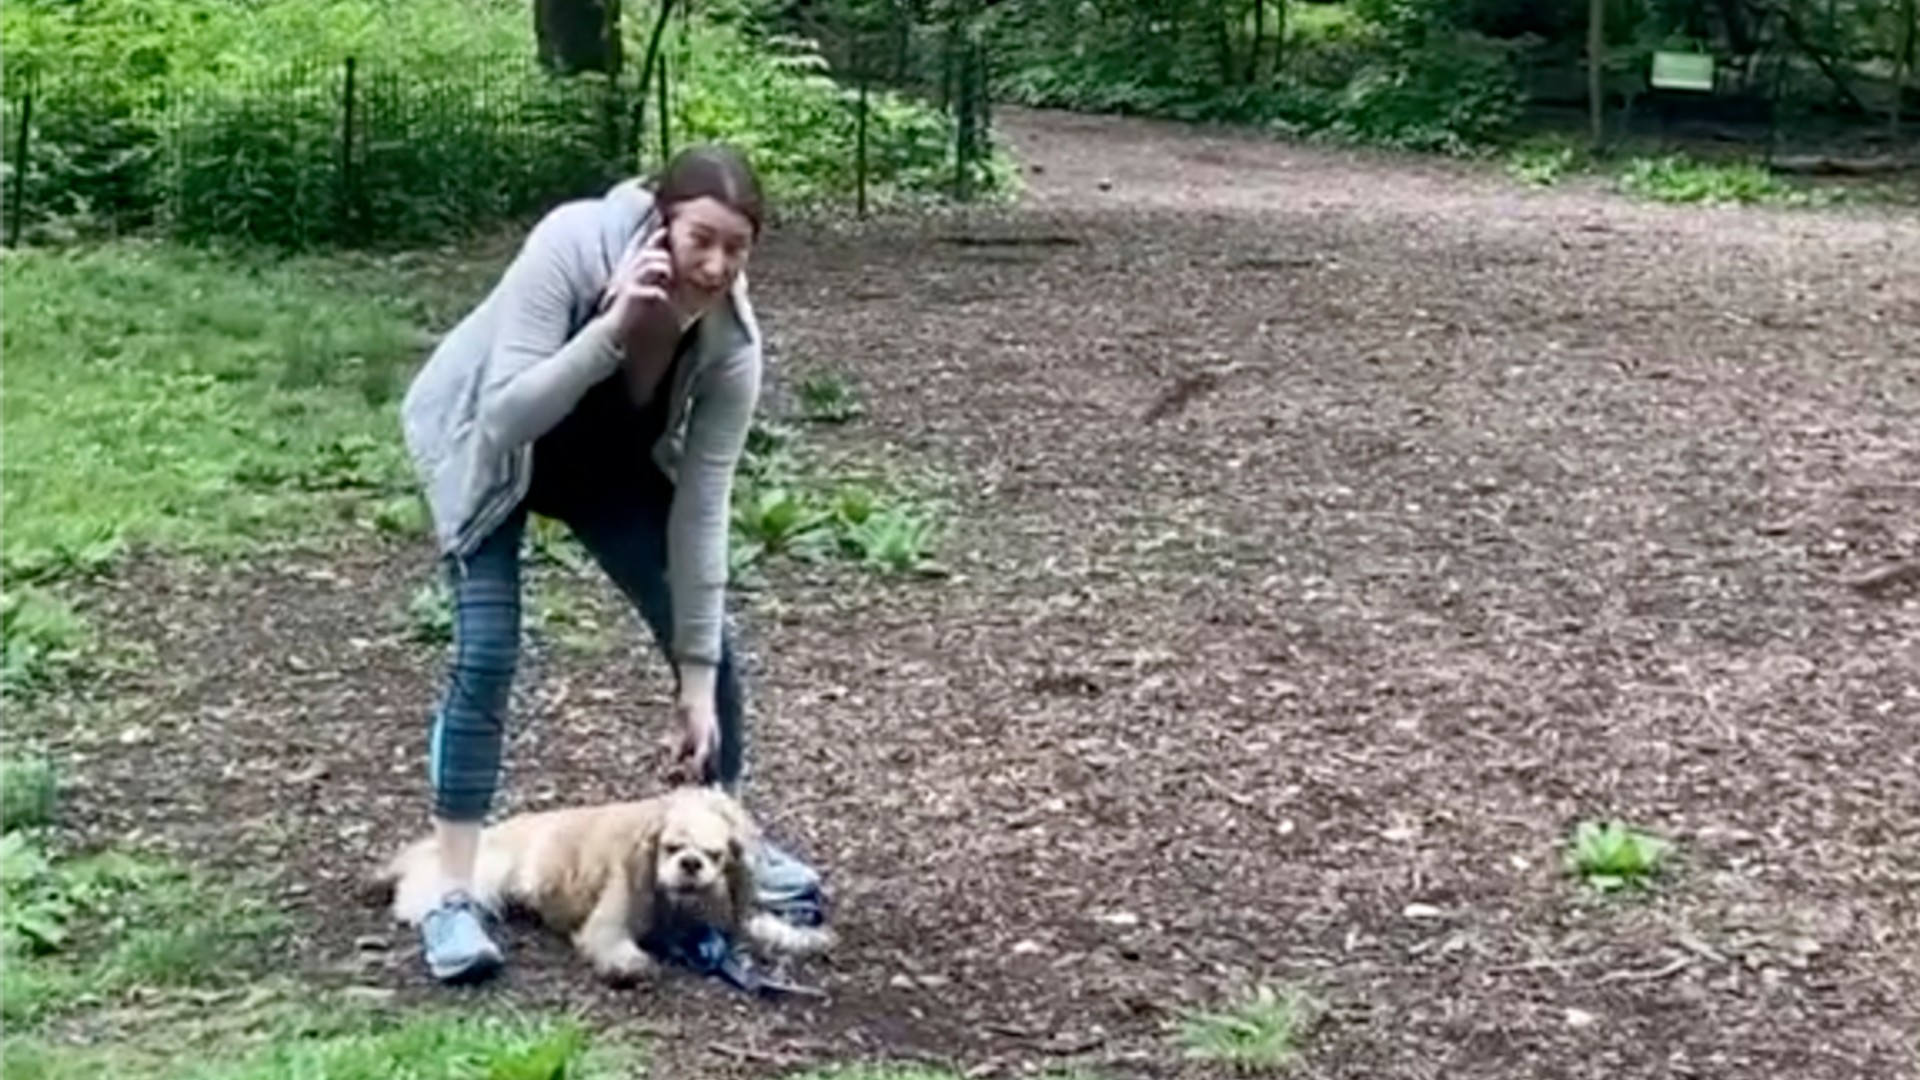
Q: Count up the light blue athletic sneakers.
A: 2